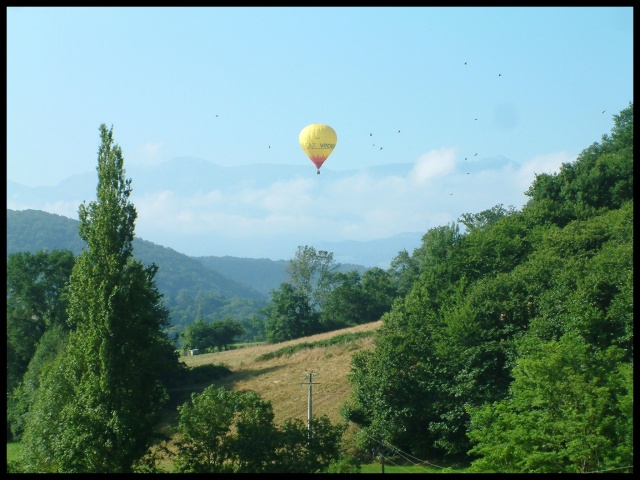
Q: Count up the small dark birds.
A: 14